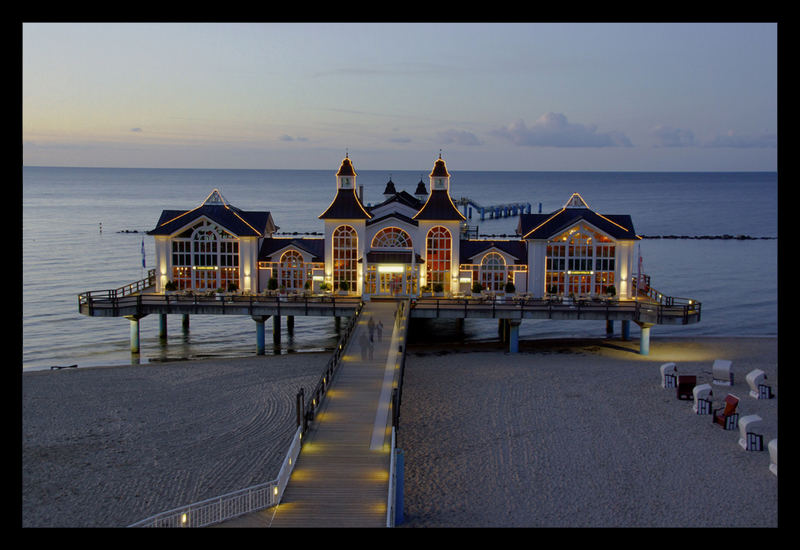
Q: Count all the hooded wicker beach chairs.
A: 8